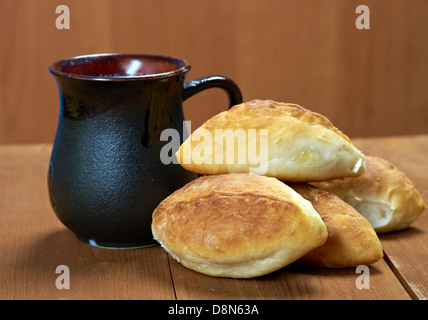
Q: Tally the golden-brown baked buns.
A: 4